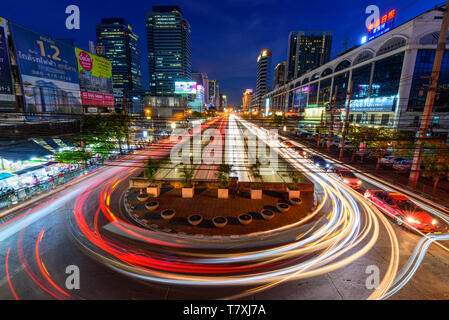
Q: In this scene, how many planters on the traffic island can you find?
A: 14